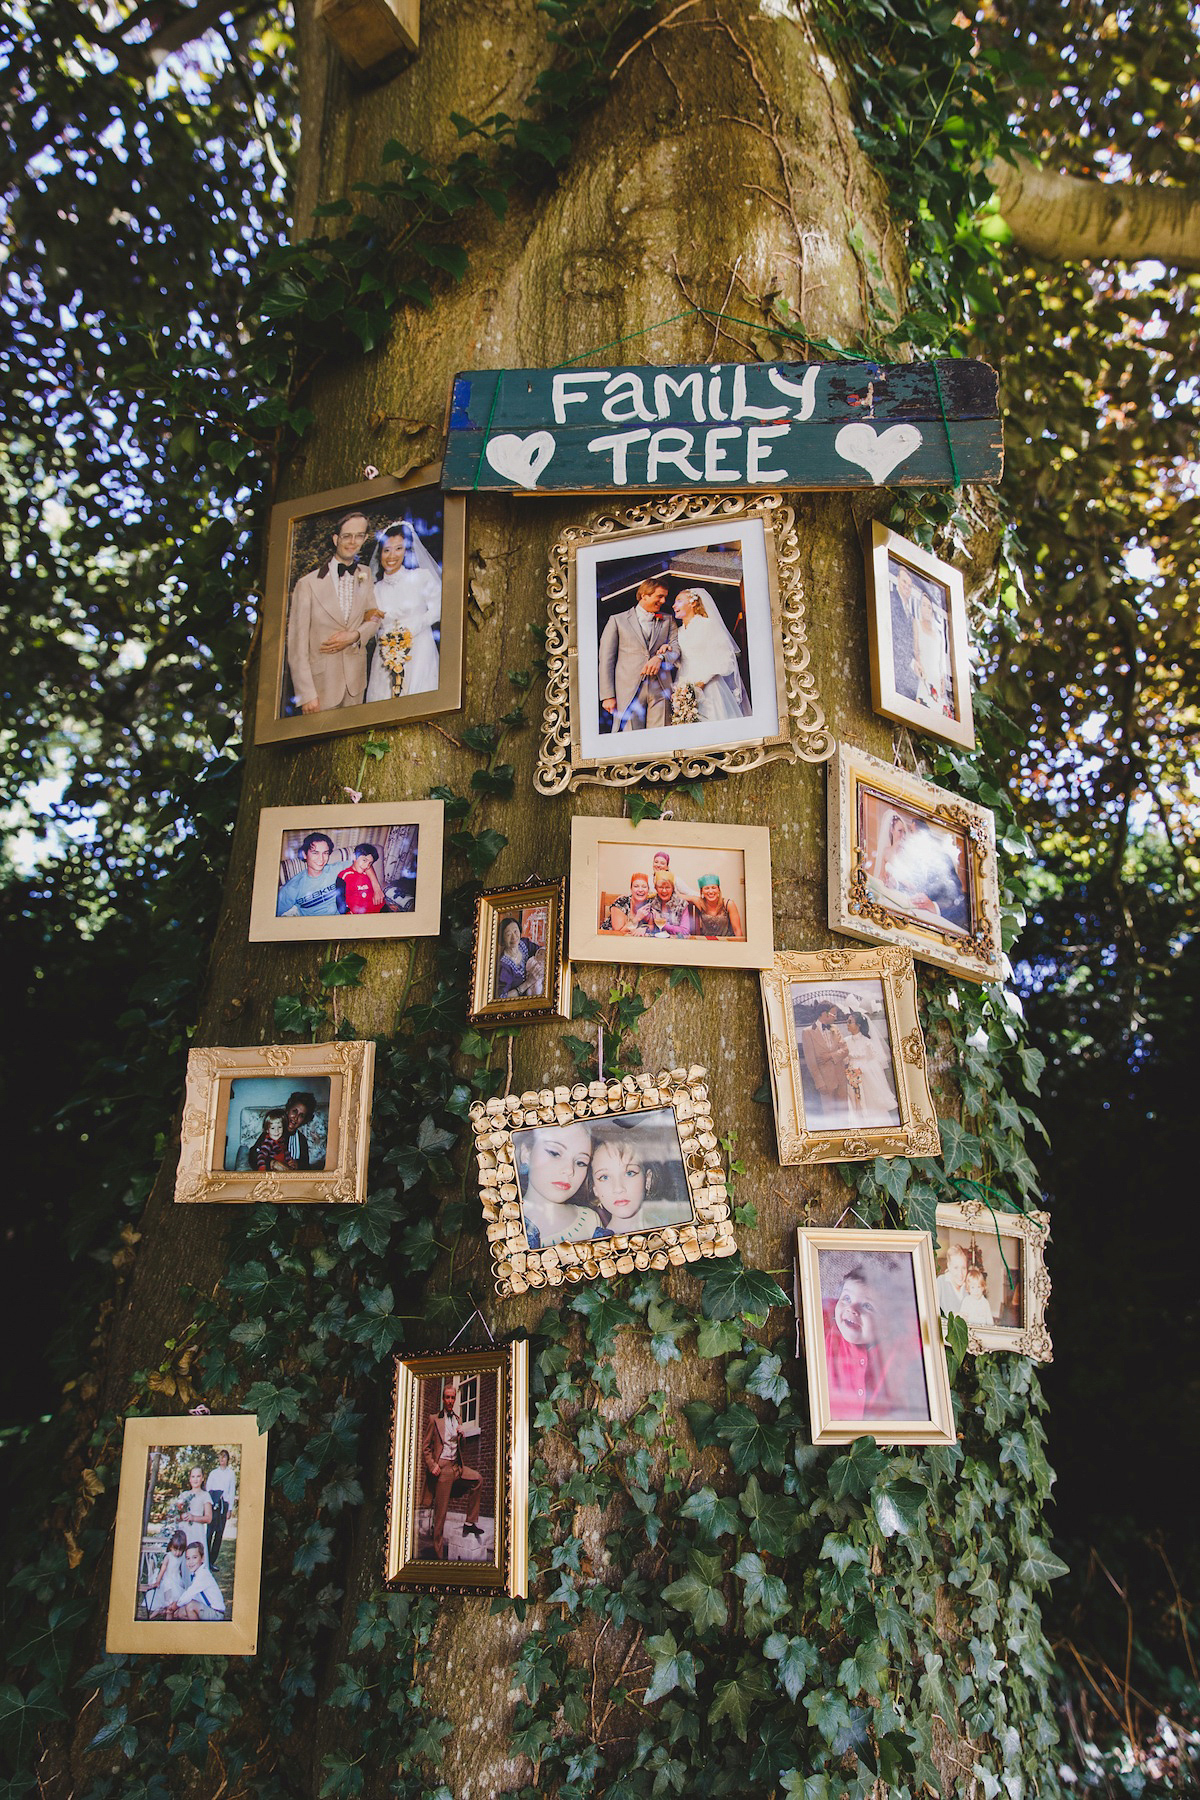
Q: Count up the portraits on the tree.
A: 14